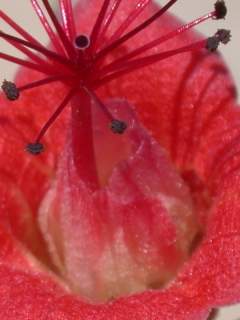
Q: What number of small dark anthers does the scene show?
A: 6